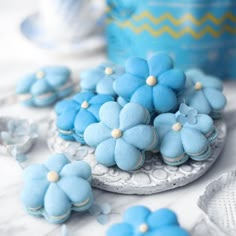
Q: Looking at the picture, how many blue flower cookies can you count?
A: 9